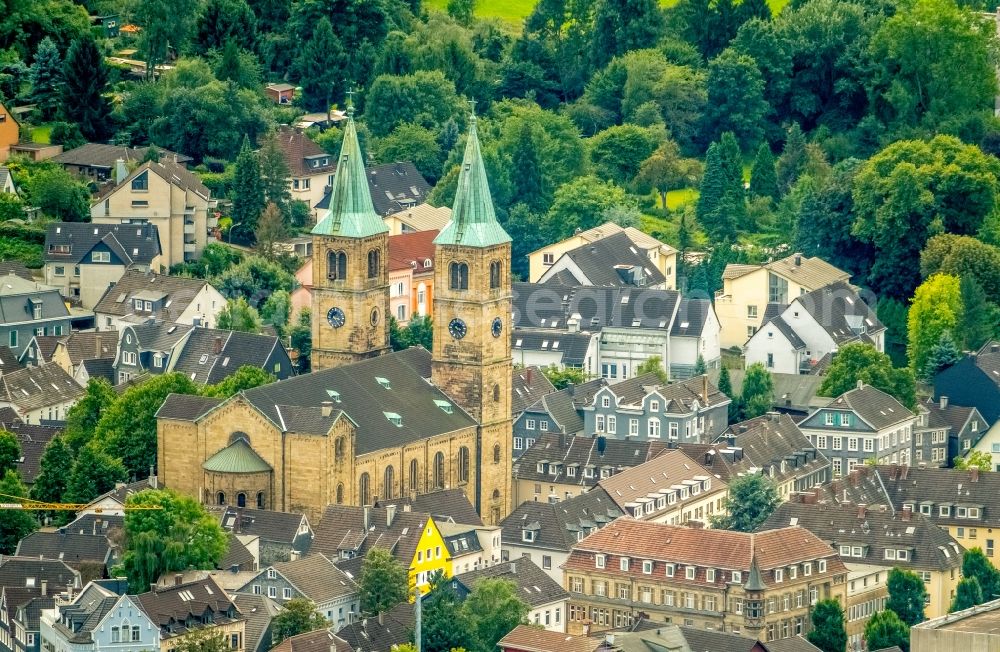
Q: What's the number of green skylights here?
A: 4